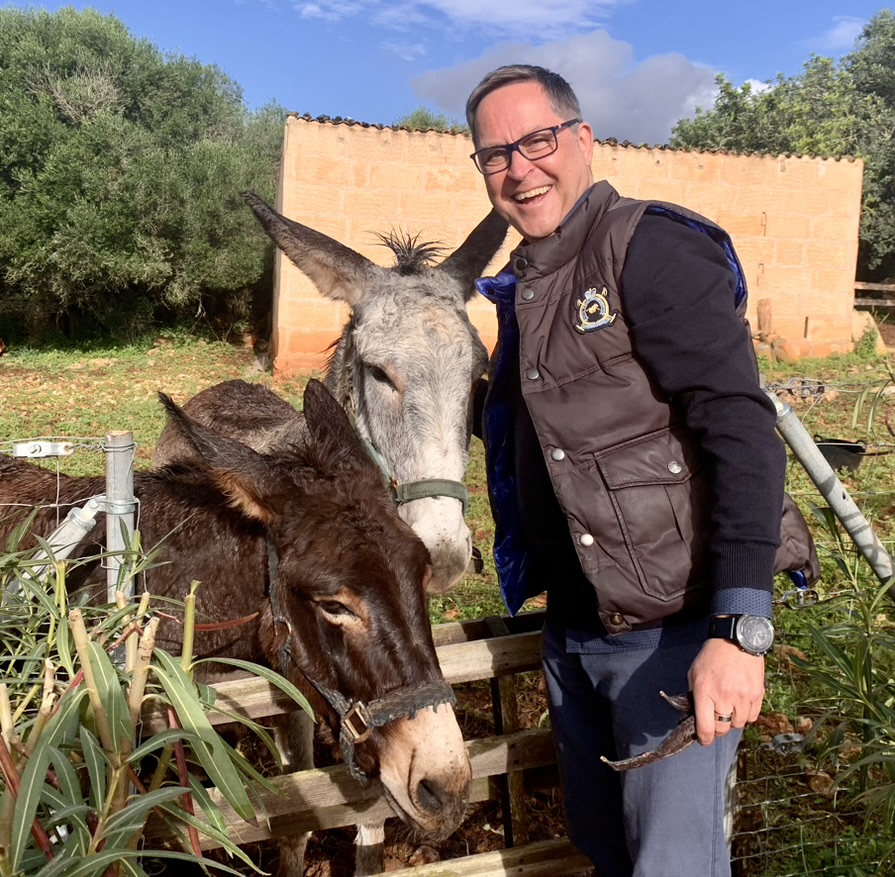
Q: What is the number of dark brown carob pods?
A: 2